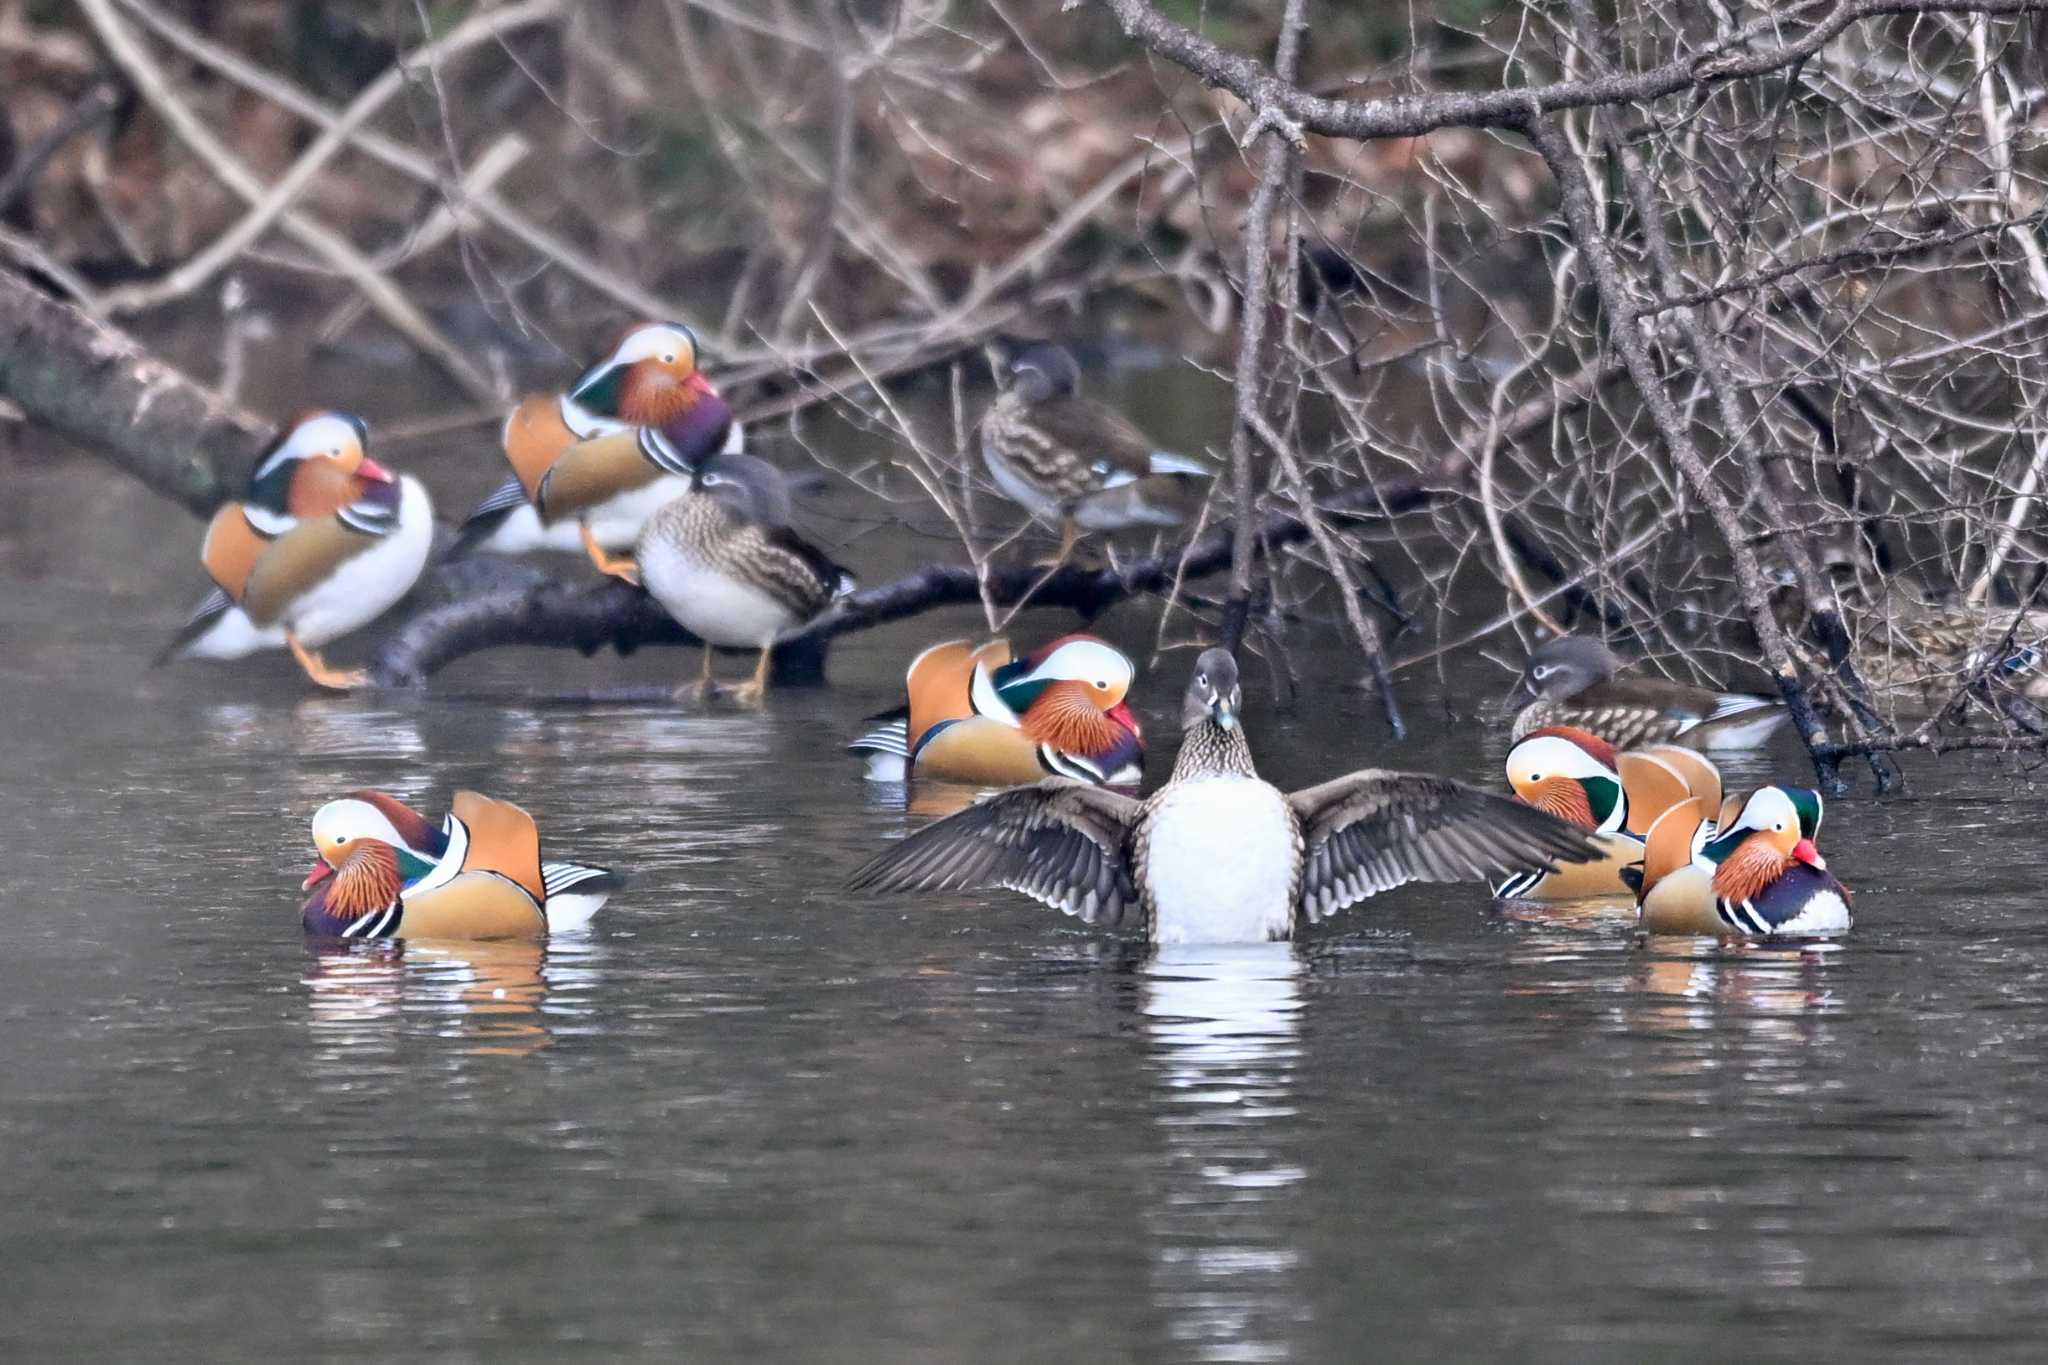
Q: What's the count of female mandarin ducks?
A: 4